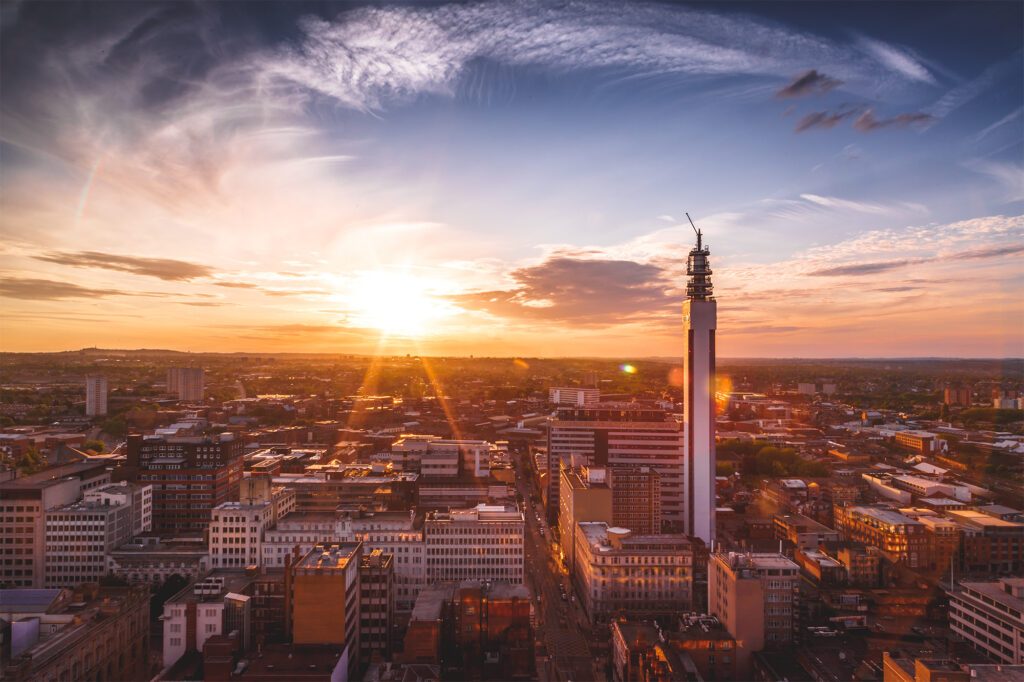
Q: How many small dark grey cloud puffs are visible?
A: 3